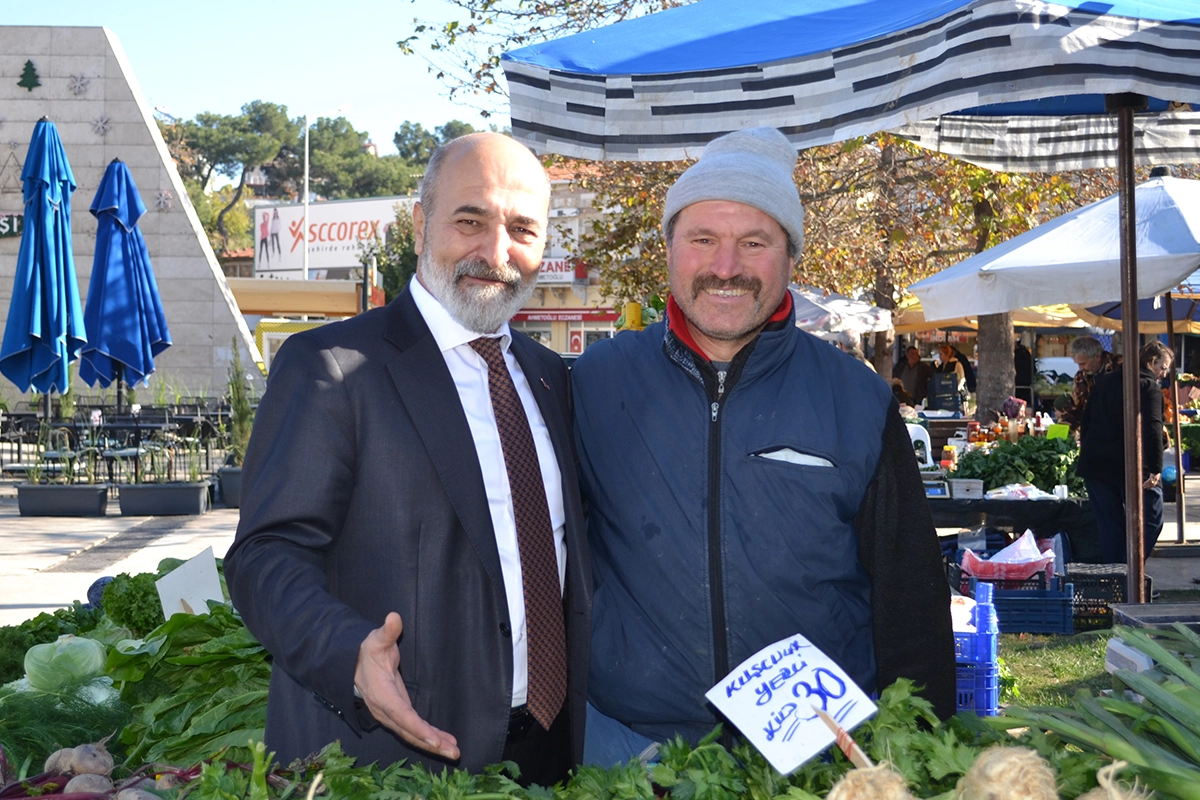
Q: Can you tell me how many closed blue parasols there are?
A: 2